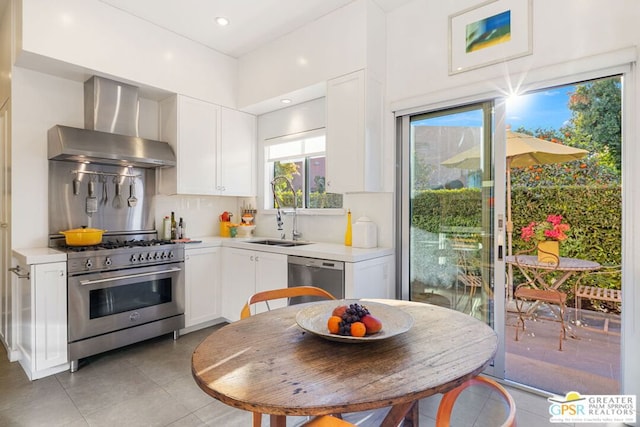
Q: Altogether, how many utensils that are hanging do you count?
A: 5